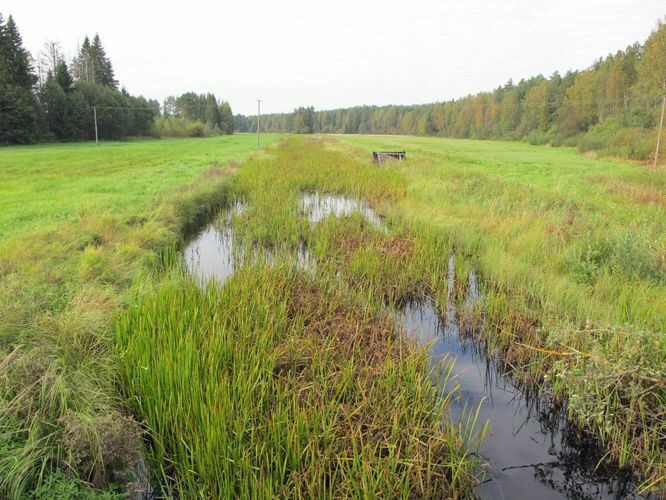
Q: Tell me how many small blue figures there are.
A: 0